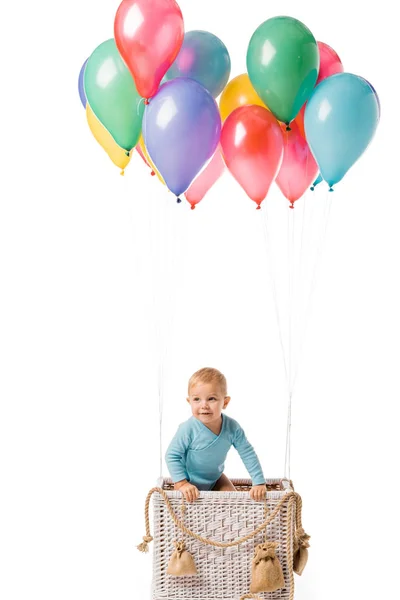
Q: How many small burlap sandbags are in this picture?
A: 3